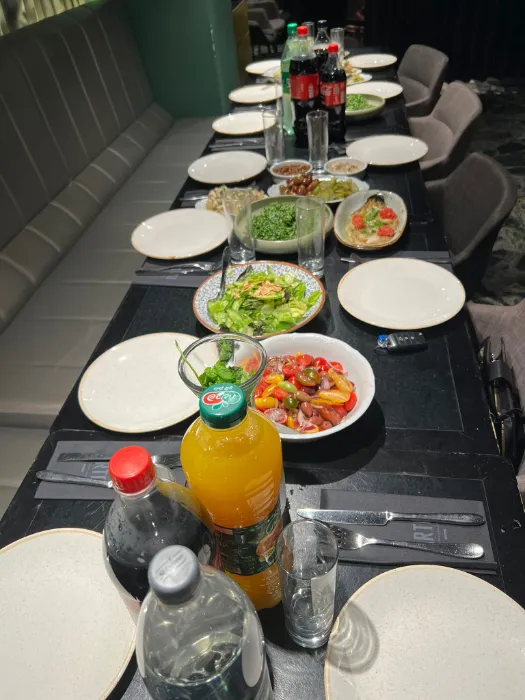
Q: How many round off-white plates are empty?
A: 12